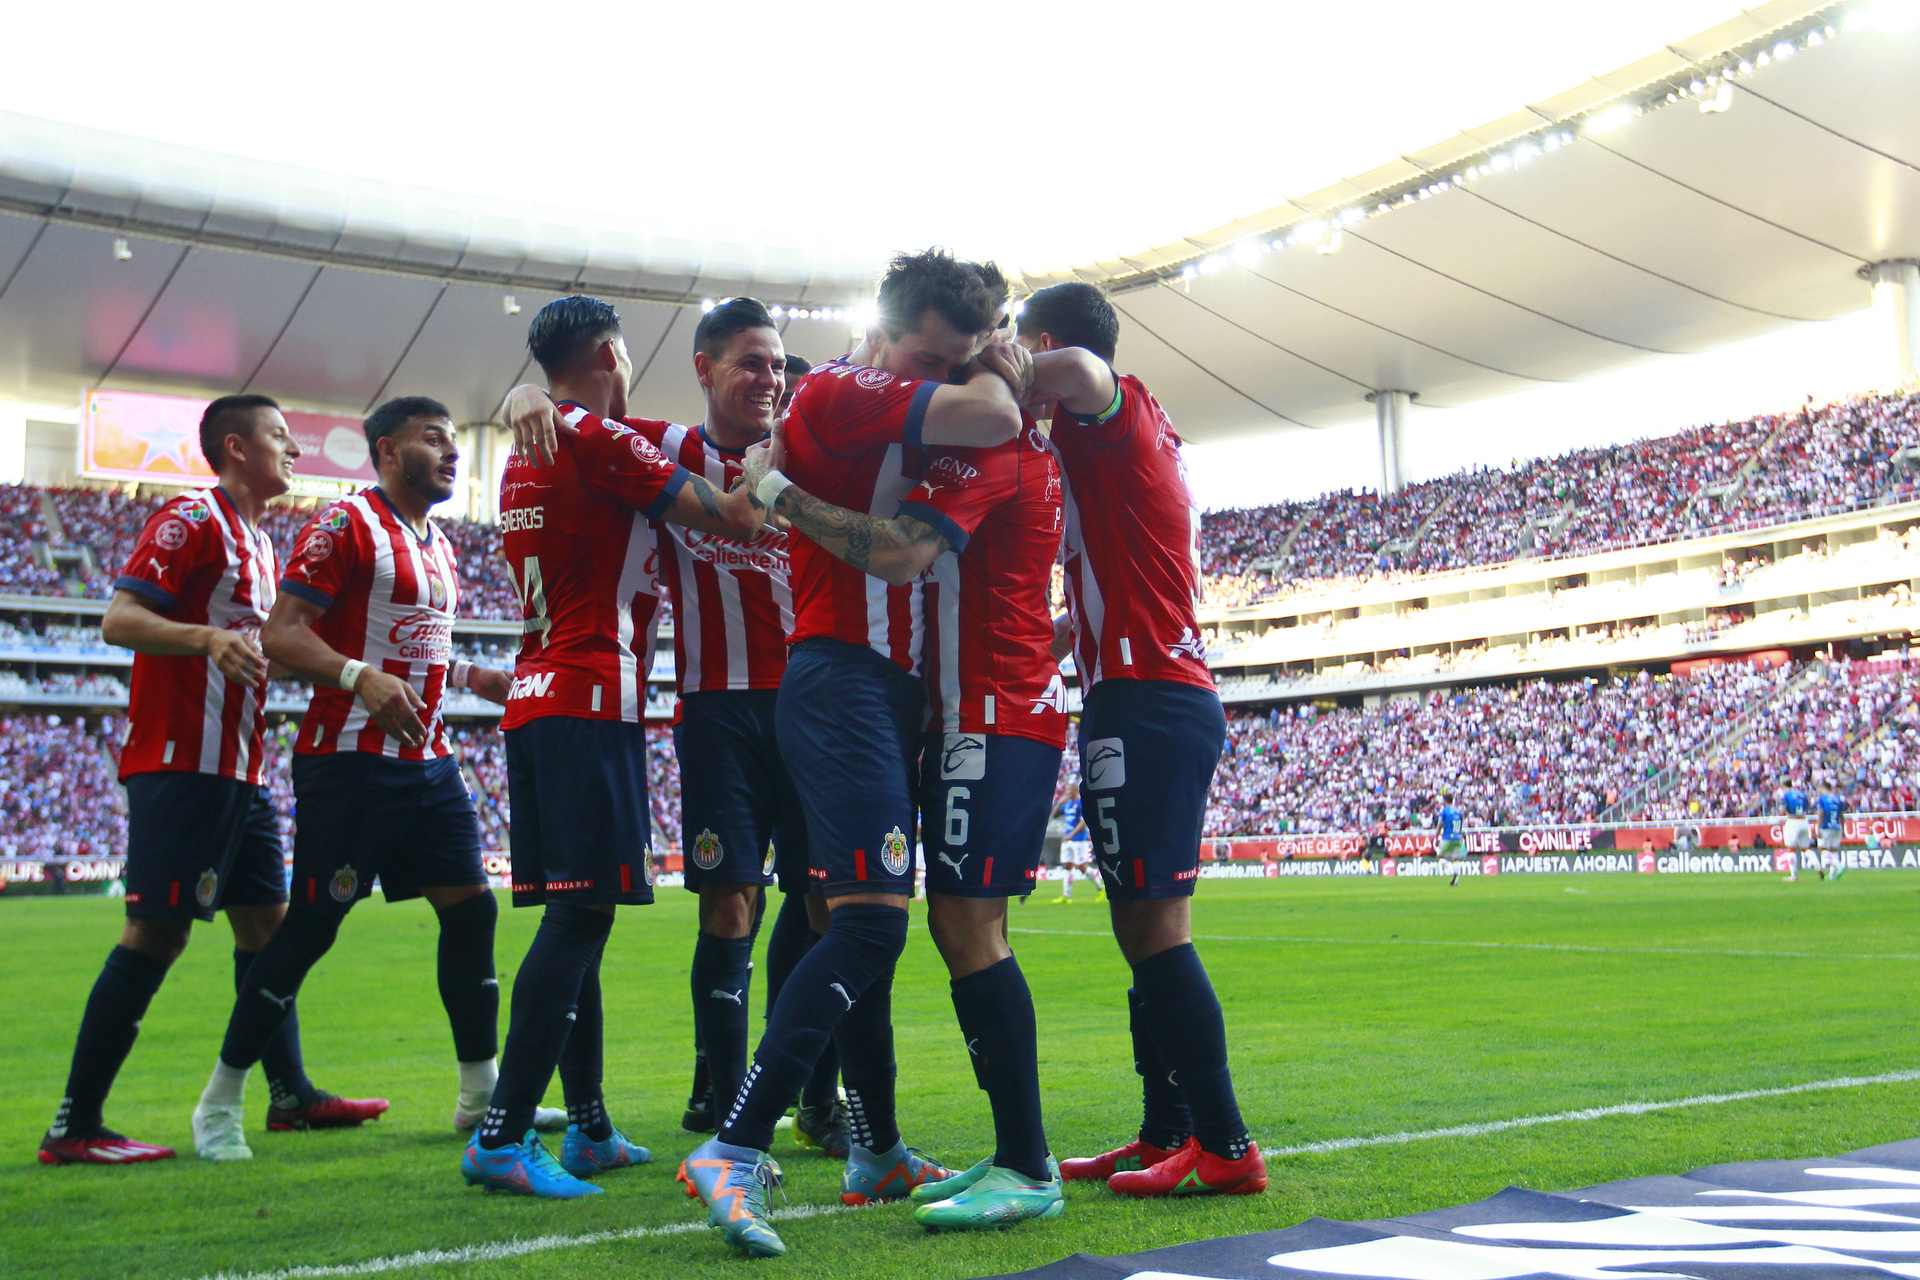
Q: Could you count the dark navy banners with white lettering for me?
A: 1